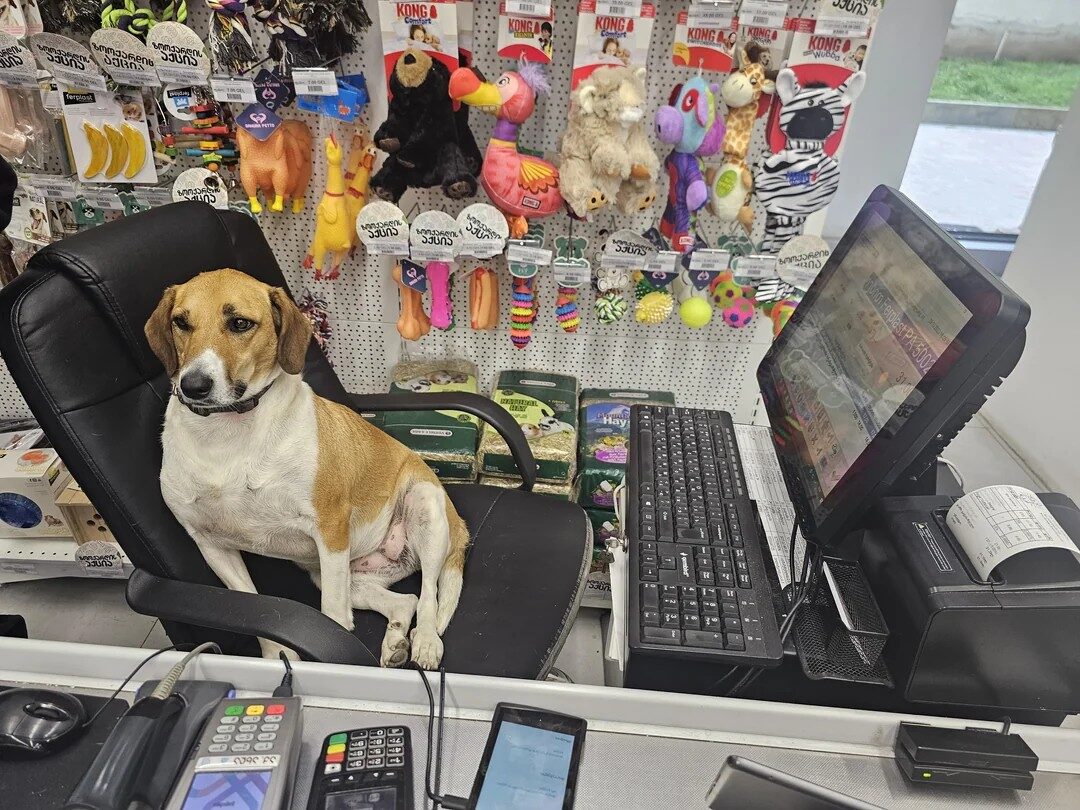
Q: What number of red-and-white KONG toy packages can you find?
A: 6